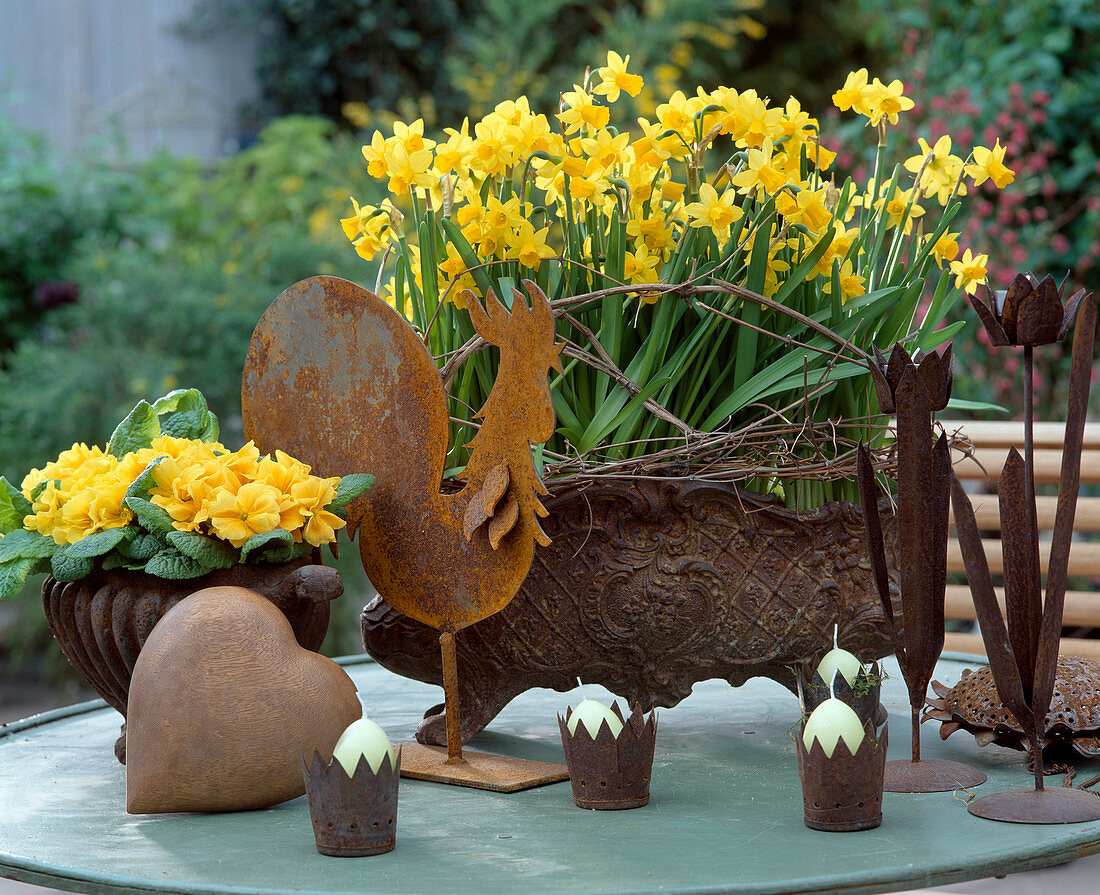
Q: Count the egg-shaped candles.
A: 4